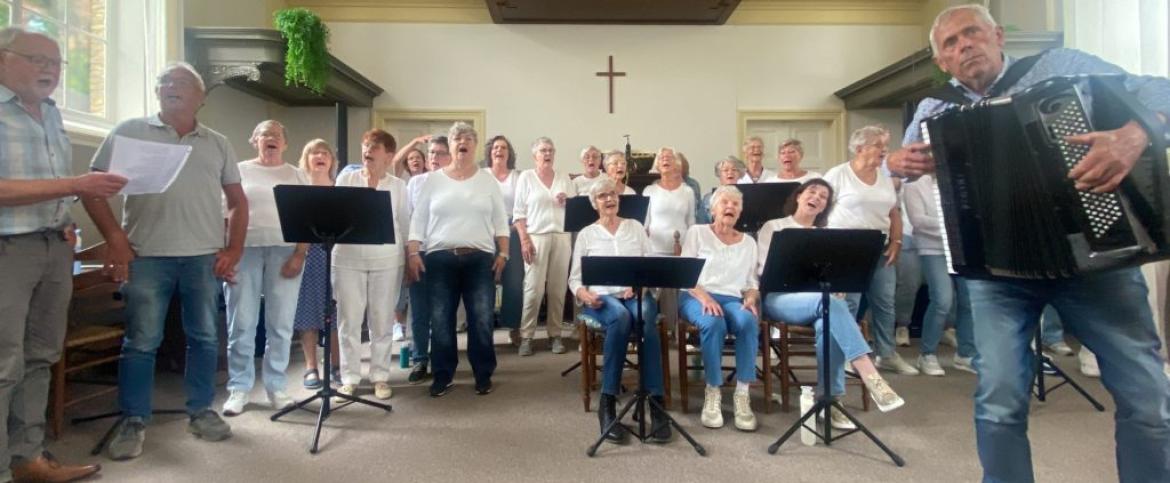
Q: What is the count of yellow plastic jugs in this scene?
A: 0